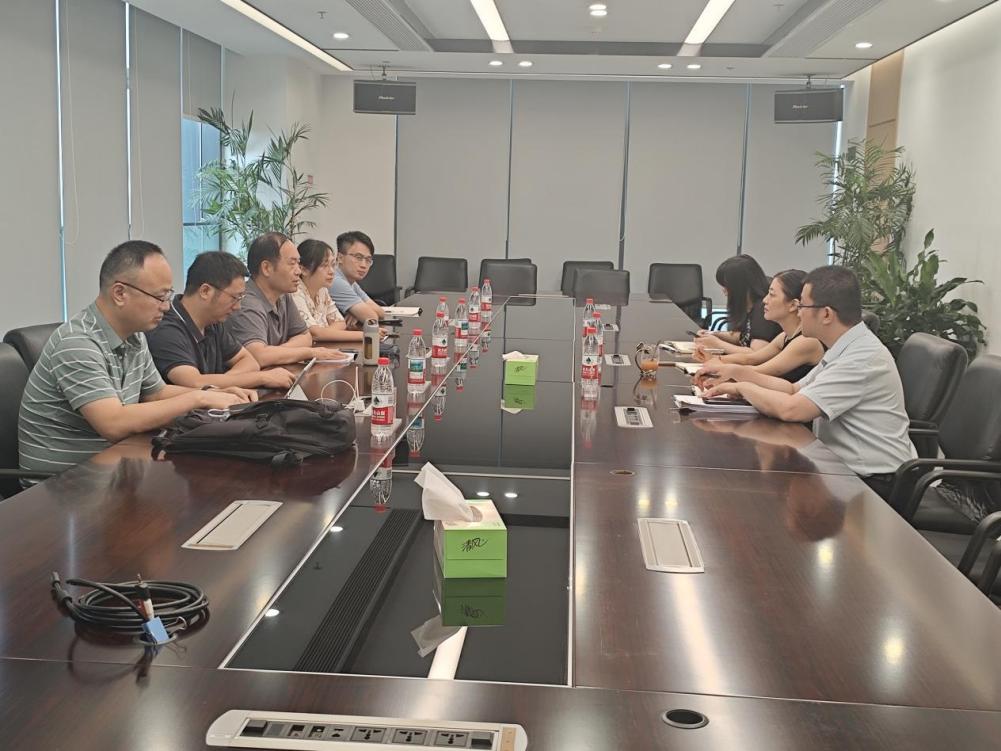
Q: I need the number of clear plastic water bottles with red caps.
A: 10